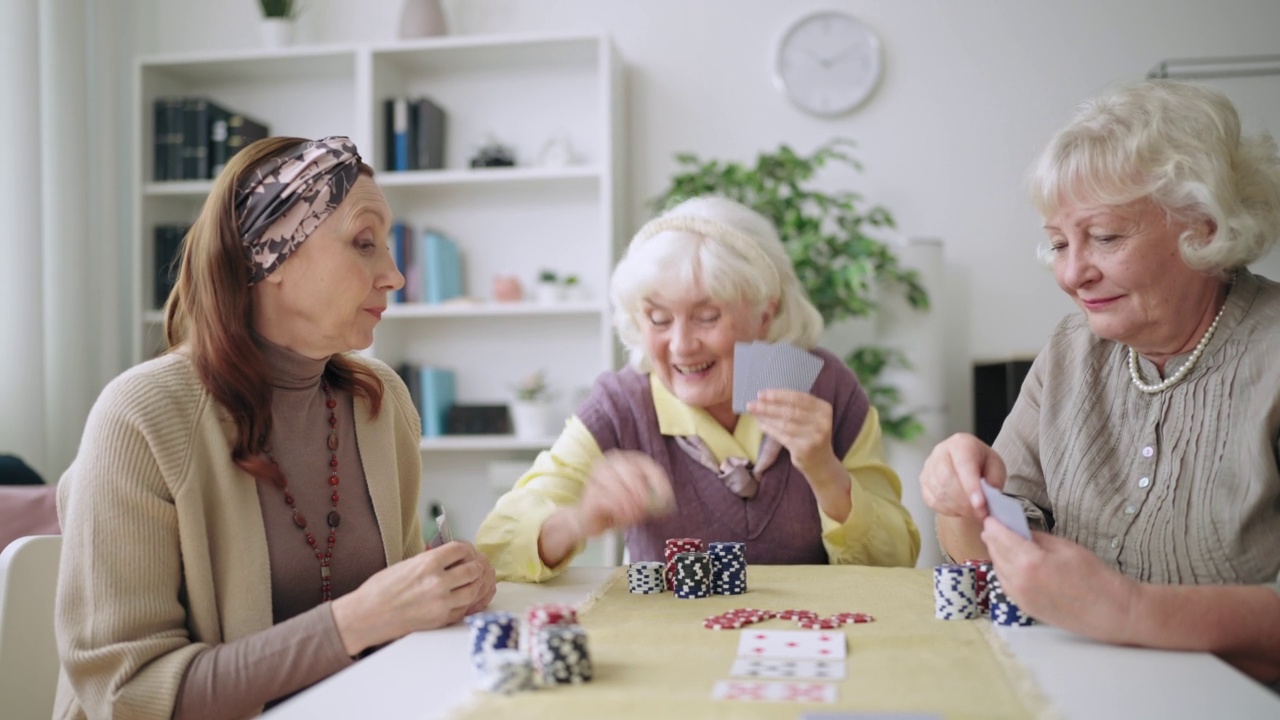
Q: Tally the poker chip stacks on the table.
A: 11